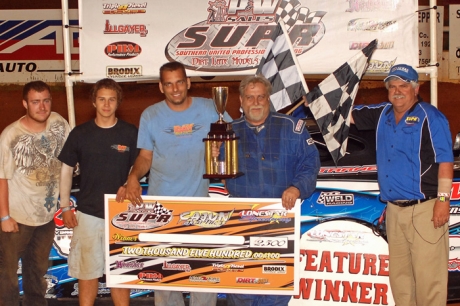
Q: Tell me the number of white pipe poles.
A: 2